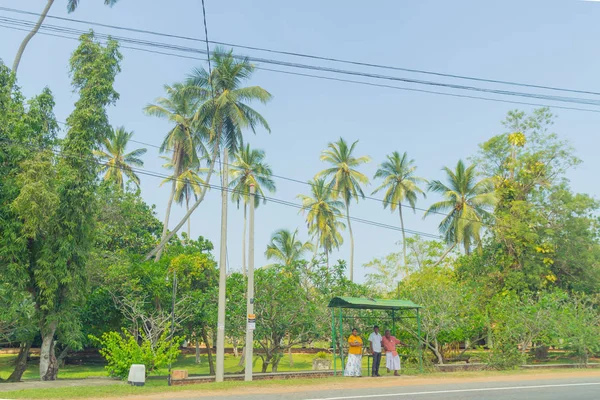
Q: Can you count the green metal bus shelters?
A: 1